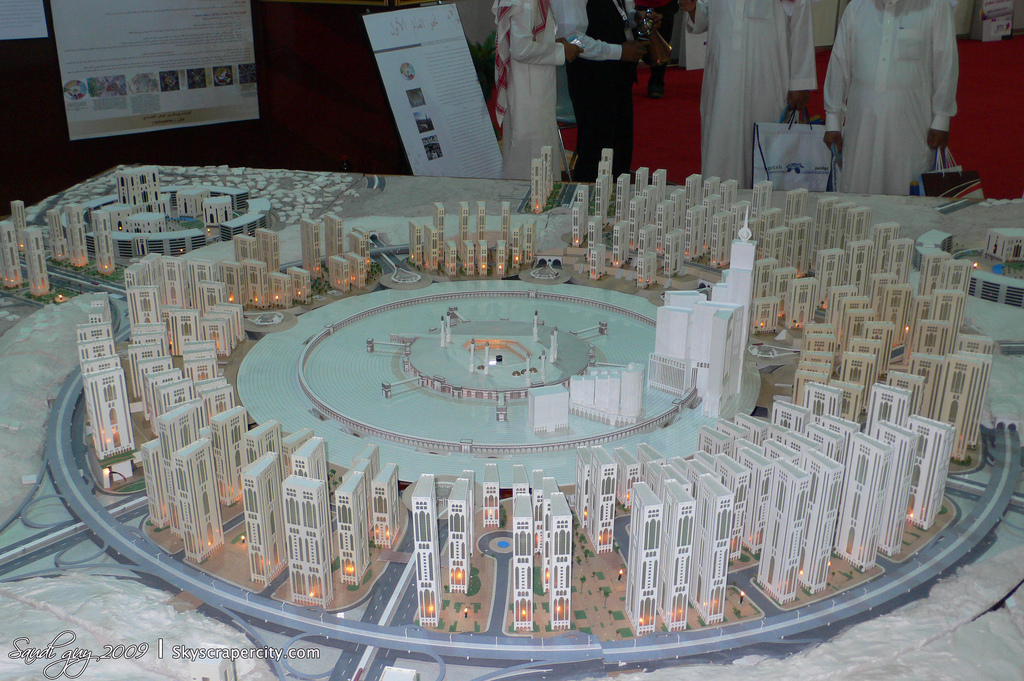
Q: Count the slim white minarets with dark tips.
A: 9